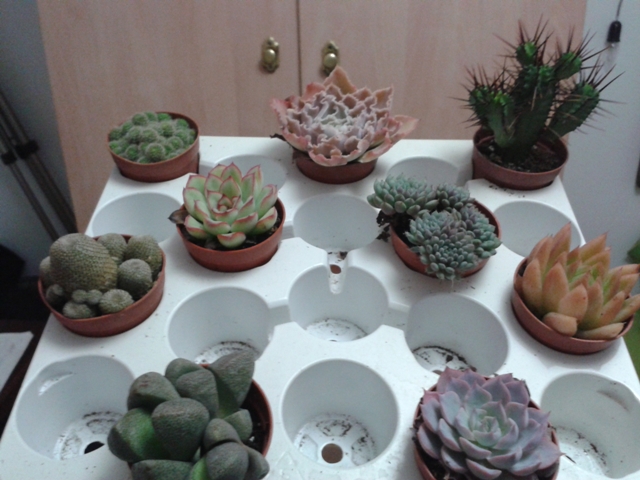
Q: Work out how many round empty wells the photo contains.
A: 11